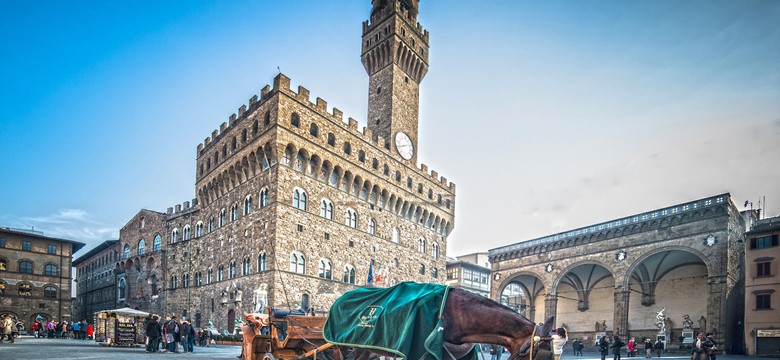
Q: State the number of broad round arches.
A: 3